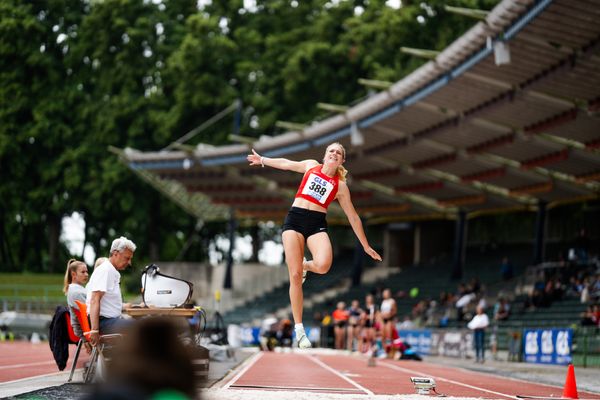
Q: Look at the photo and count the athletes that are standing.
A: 4